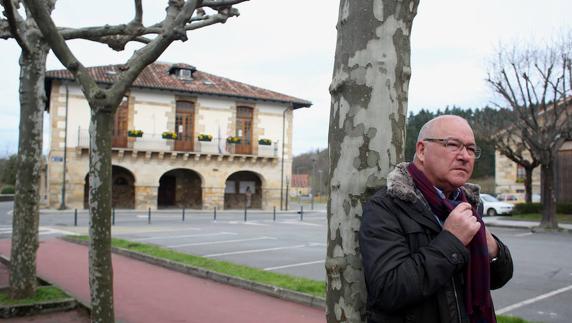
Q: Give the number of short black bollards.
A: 8